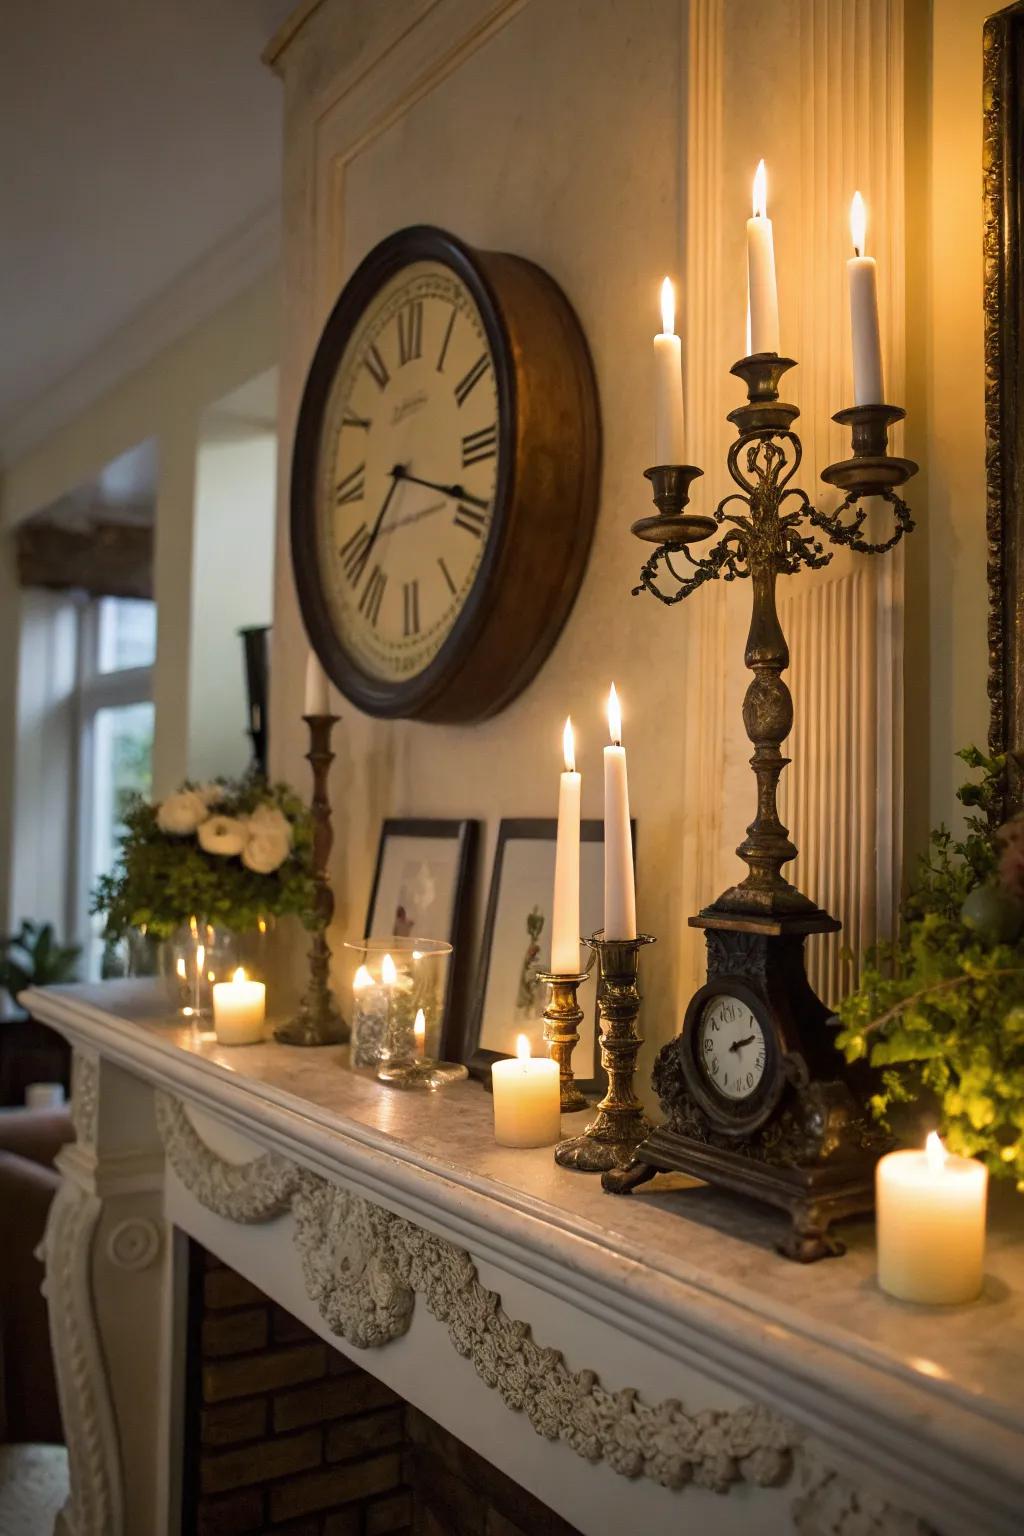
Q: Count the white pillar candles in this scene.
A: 3